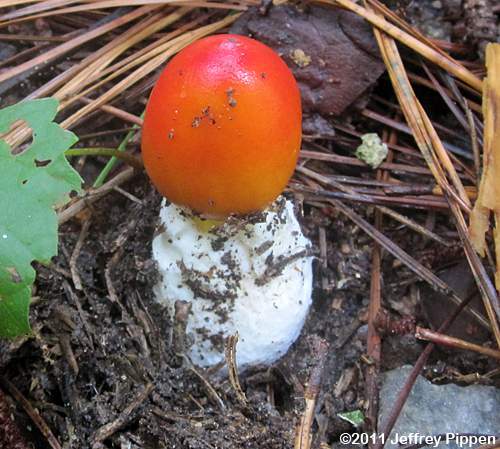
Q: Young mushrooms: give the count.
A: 1